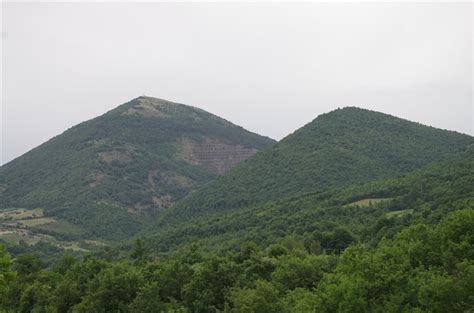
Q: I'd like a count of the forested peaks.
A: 2